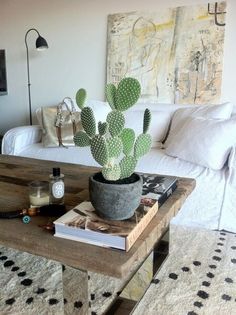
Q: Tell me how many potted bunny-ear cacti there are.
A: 1